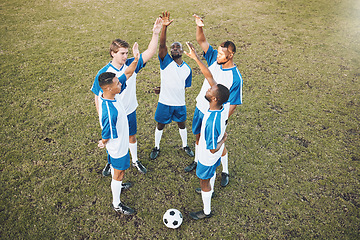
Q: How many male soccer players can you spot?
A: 5